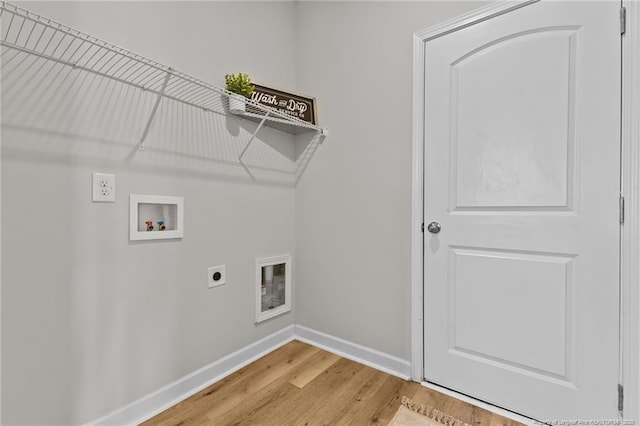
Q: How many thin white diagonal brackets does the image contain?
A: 2